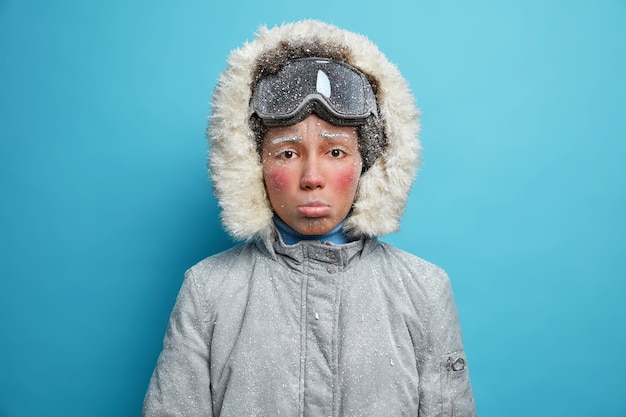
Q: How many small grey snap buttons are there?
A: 2